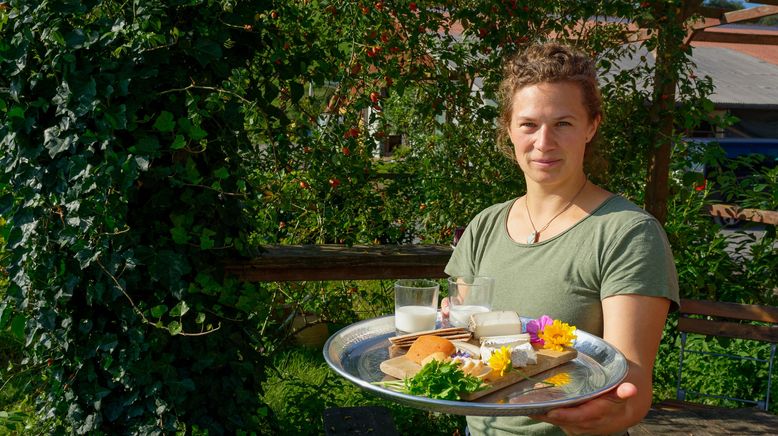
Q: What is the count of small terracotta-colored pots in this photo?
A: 0